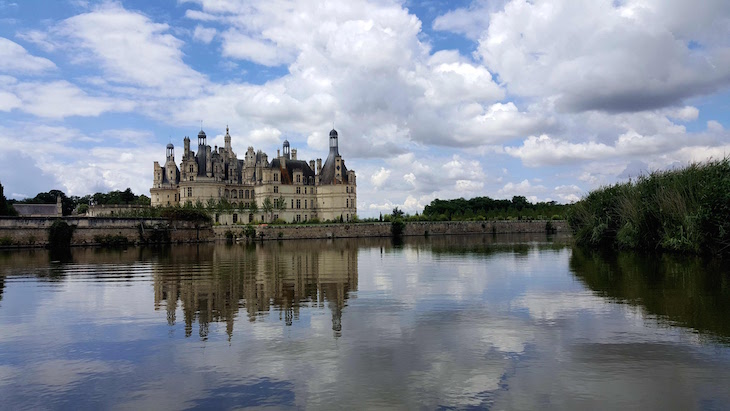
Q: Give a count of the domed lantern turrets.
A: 4